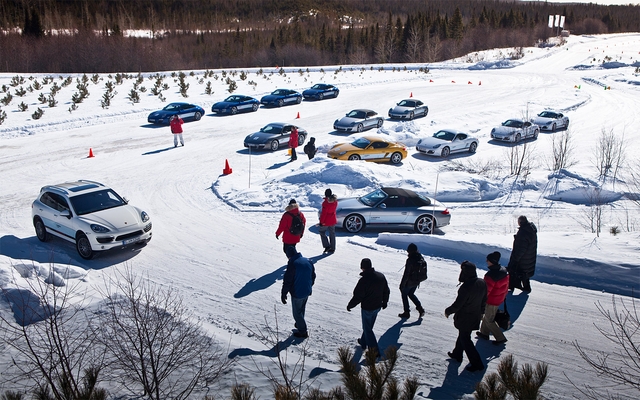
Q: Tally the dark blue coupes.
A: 4